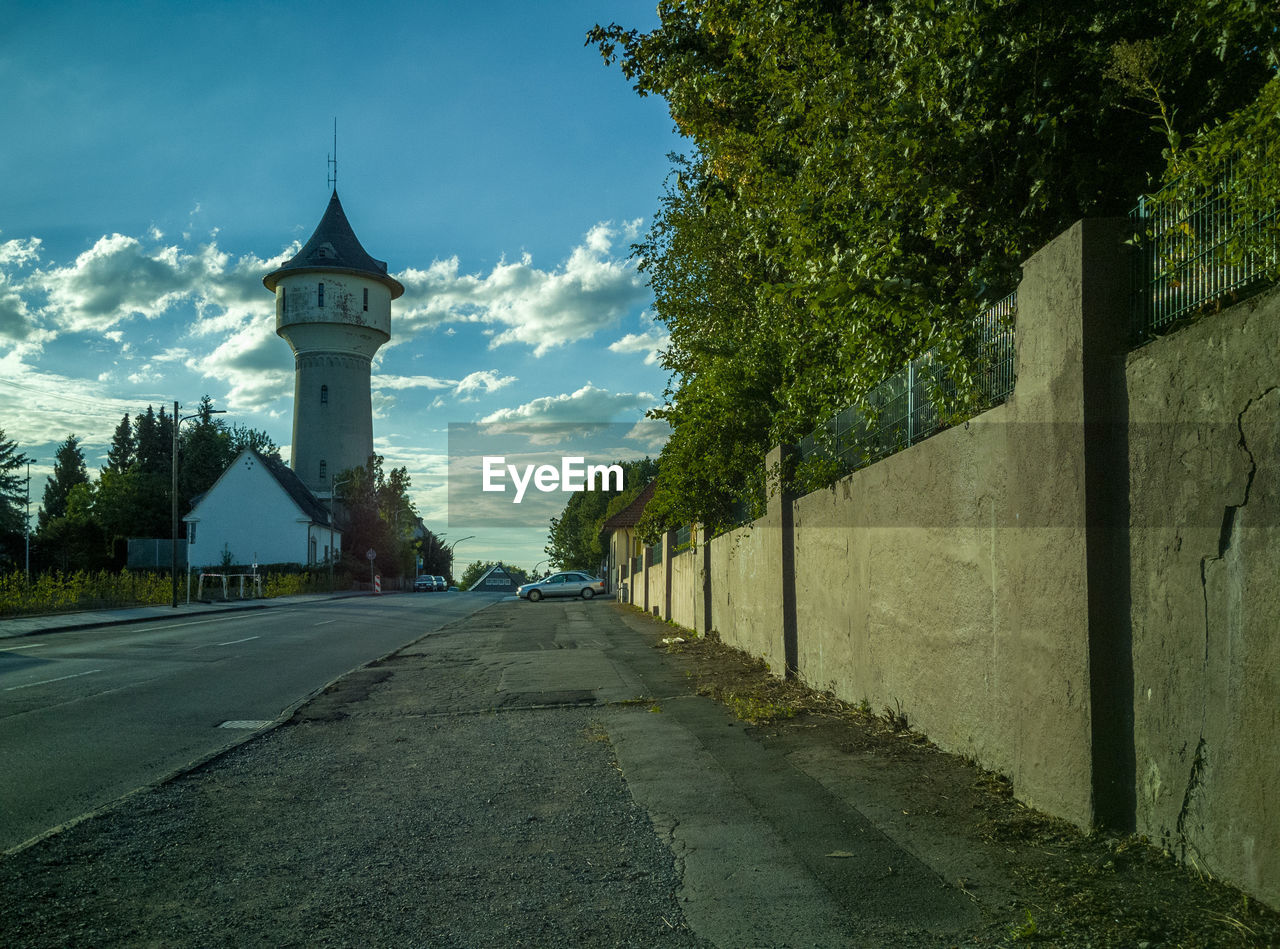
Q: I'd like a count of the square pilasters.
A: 7